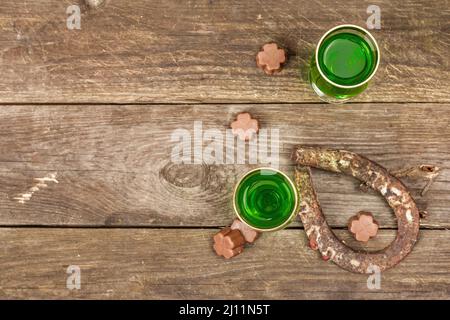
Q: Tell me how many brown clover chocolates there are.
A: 5